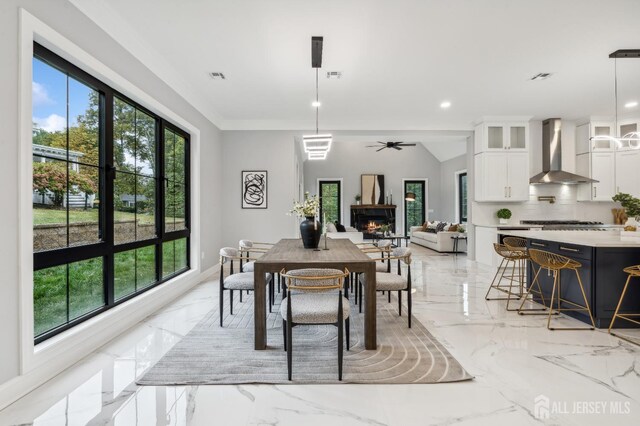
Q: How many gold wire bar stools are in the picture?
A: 4